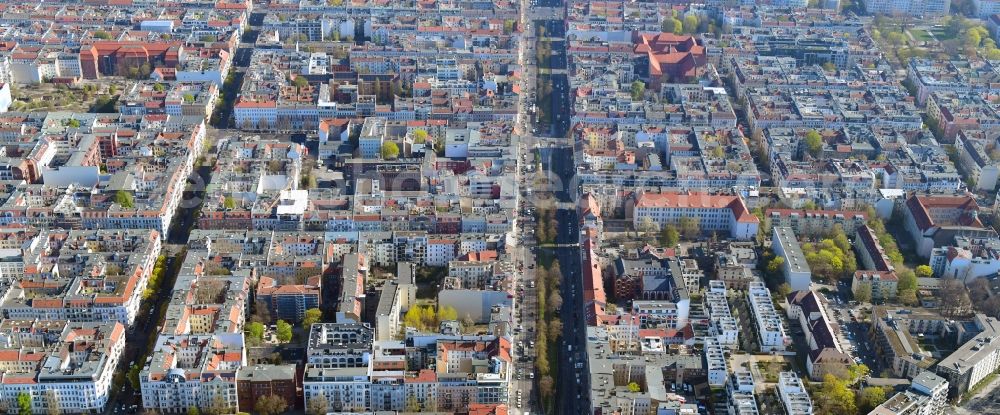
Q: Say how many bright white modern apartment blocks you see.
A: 5